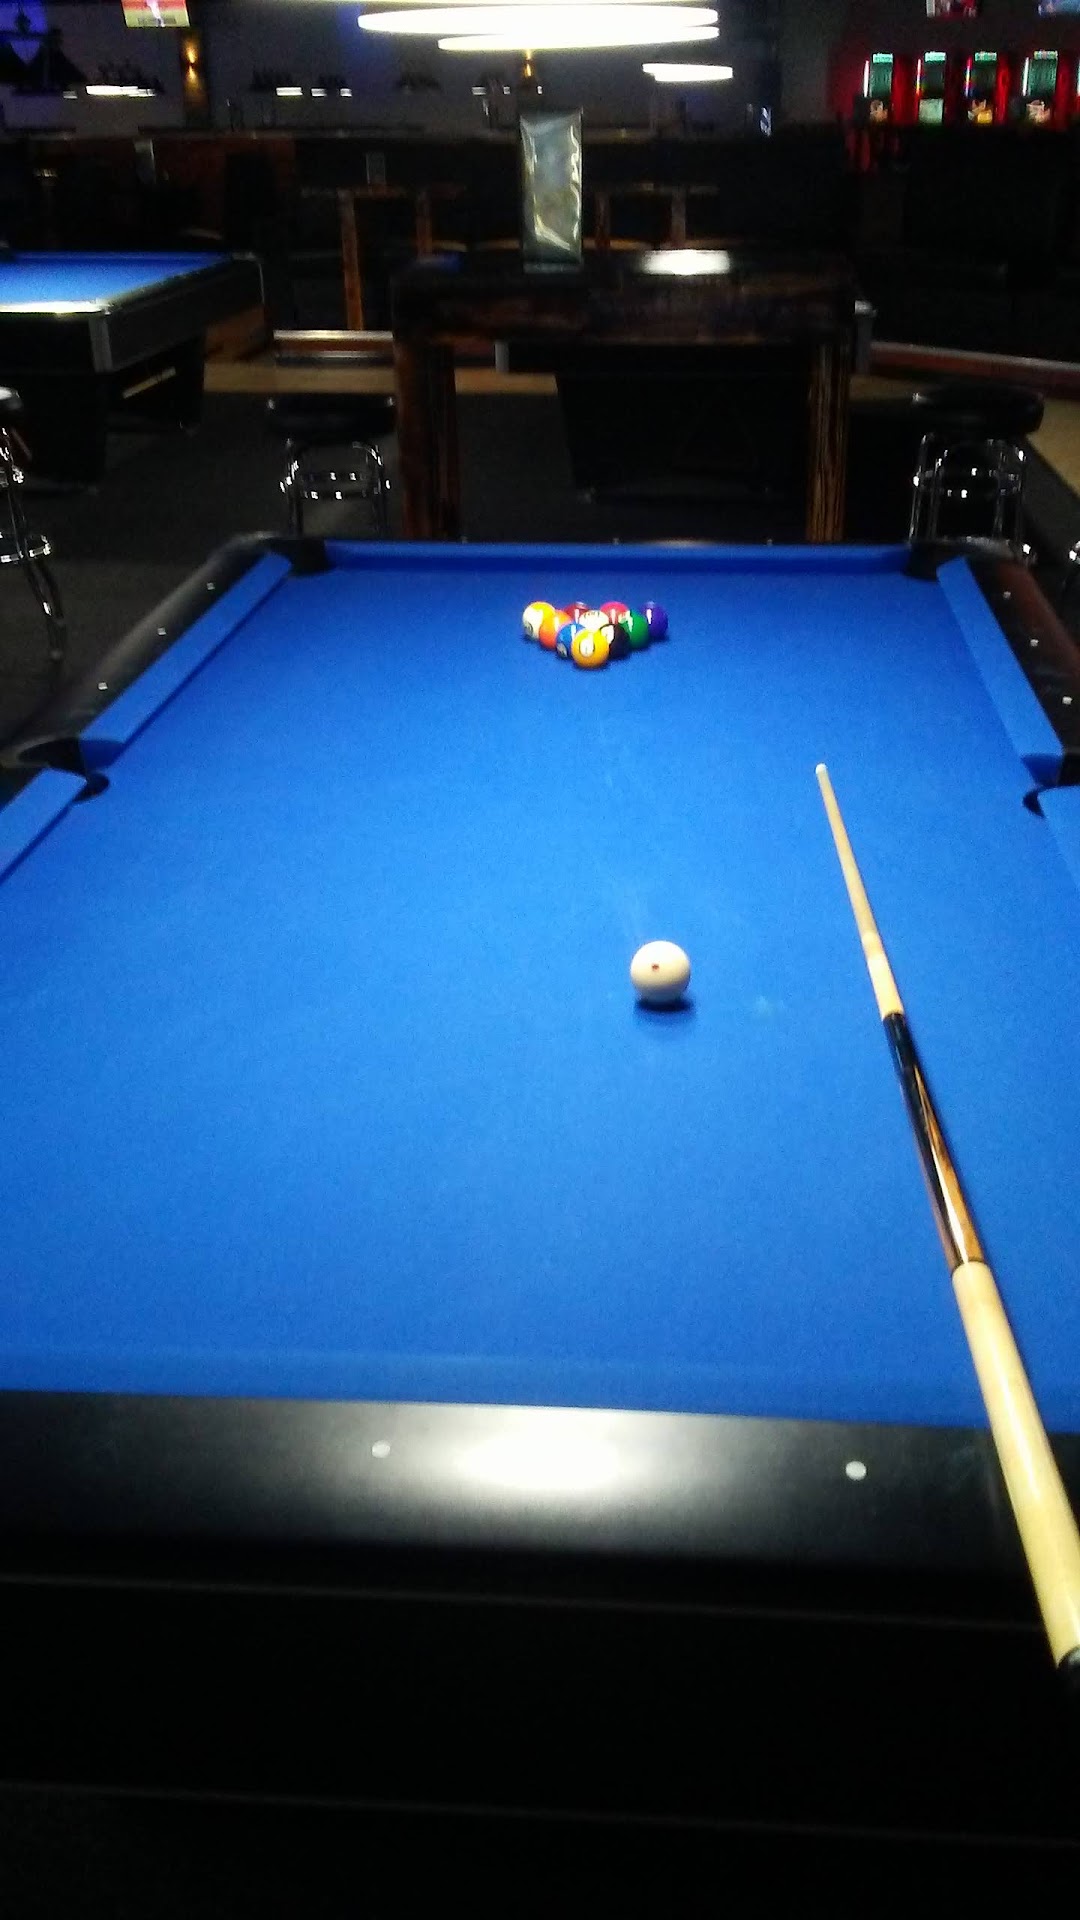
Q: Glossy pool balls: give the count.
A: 11